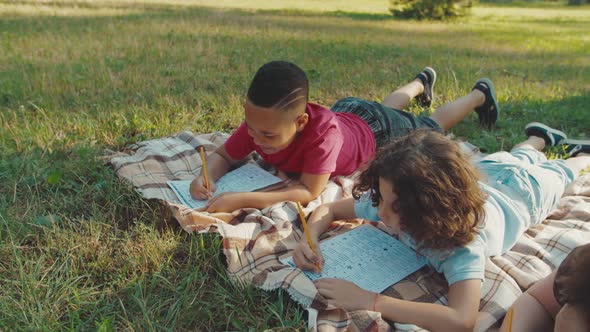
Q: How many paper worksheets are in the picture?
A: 2